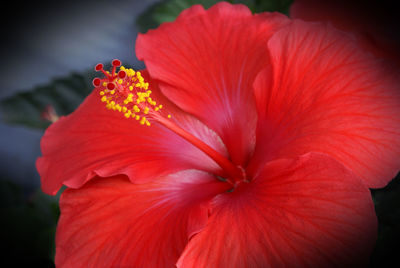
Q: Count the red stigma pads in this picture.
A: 5